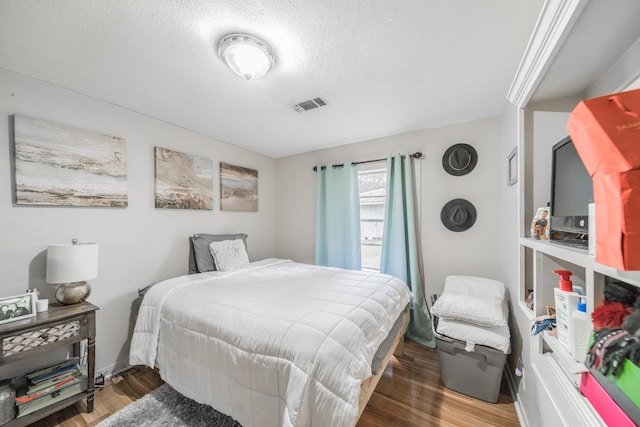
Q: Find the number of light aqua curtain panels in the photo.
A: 2